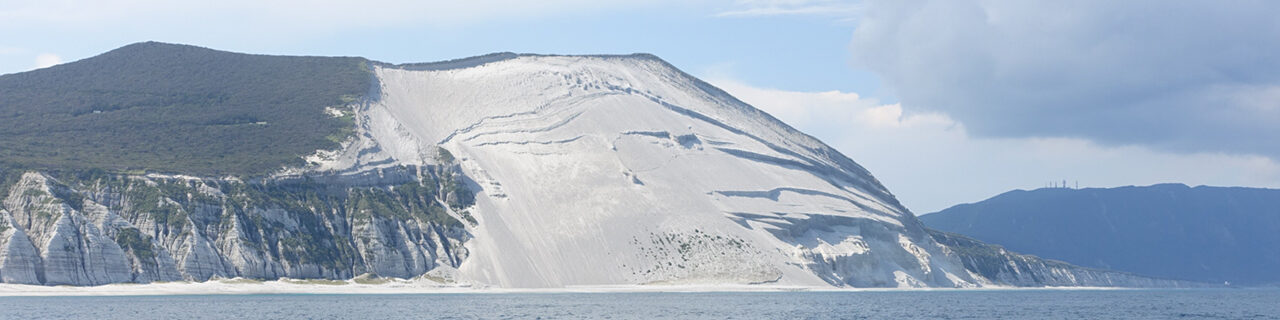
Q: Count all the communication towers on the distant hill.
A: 5